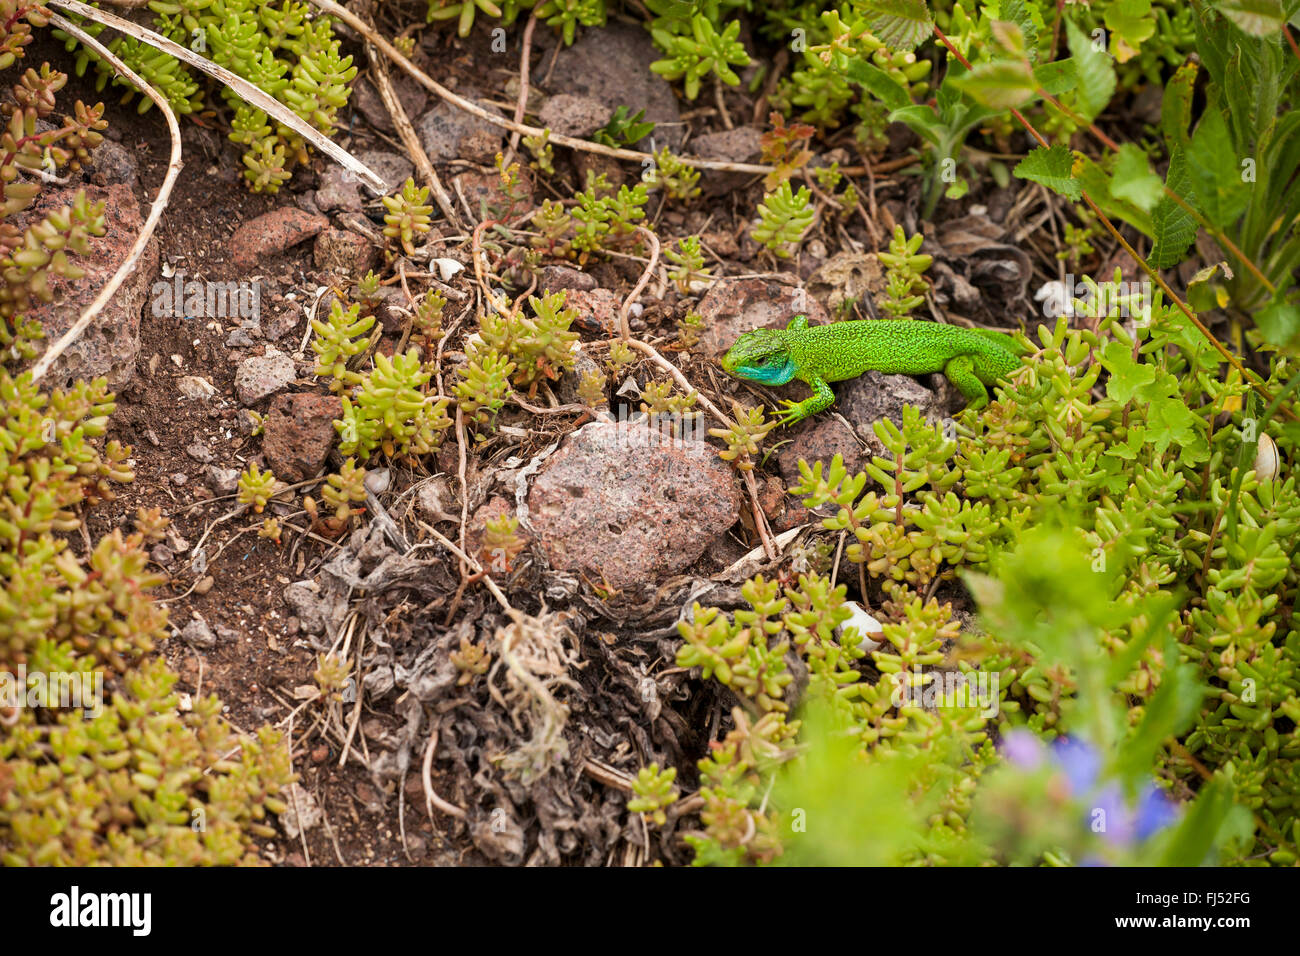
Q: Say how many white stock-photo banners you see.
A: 0